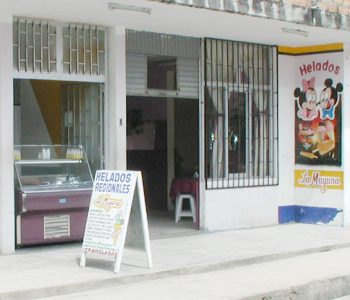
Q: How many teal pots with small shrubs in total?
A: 0